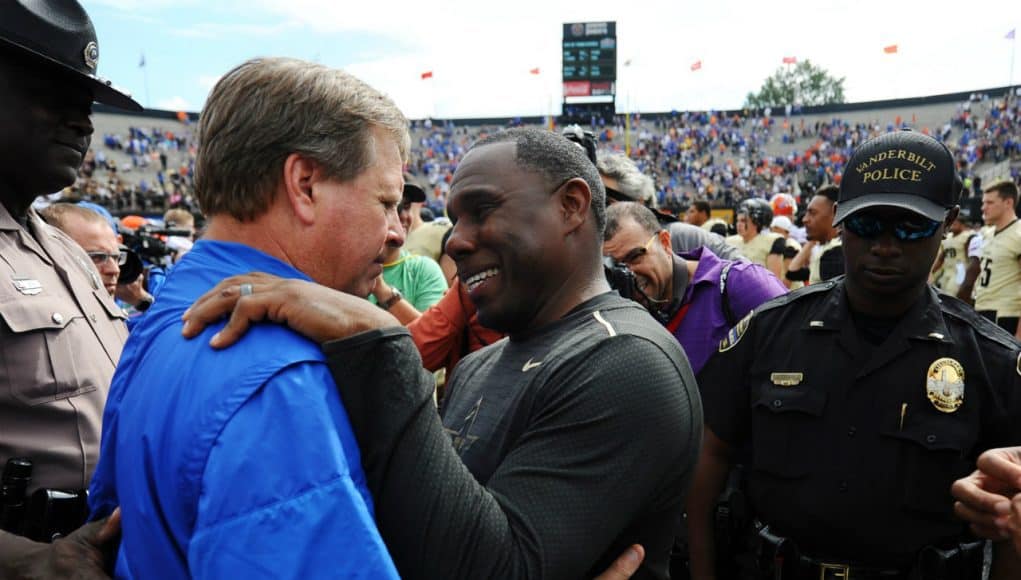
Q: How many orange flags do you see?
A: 5